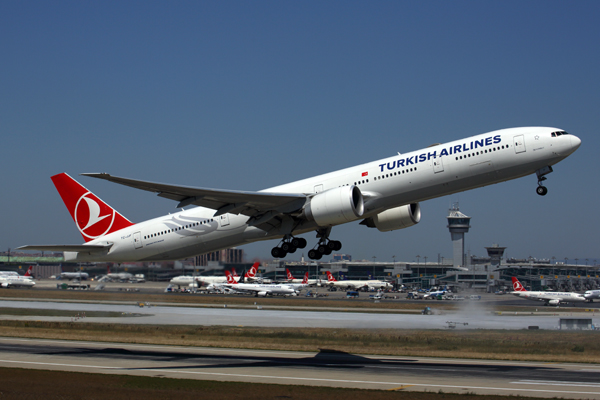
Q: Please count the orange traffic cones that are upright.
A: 0